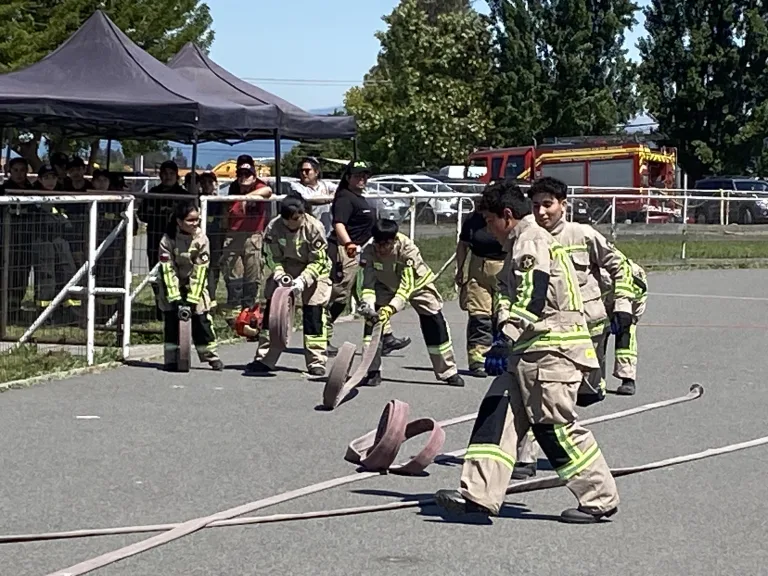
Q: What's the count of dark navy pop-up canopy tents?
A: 2